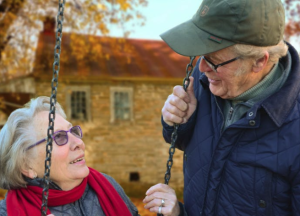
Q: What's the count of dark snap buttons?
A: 2